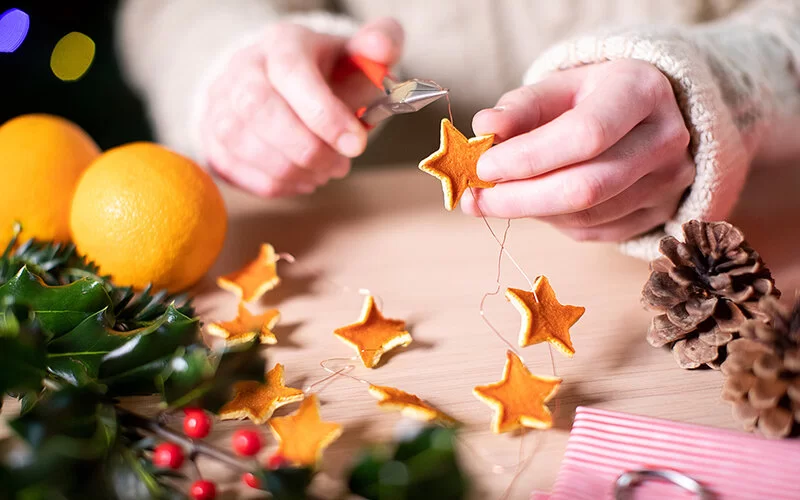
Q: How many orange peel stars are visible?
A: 9